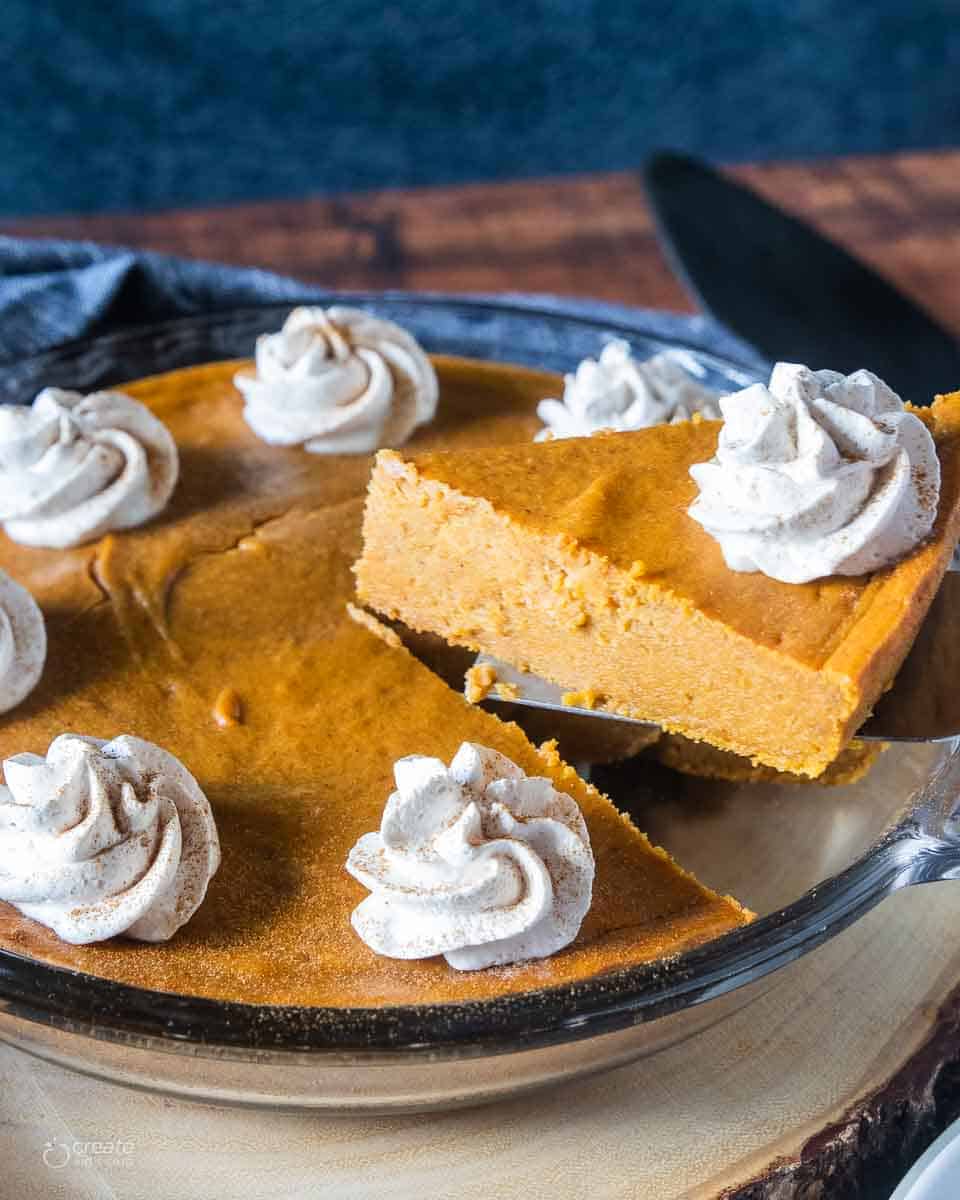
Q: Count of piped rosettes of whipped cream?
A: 7